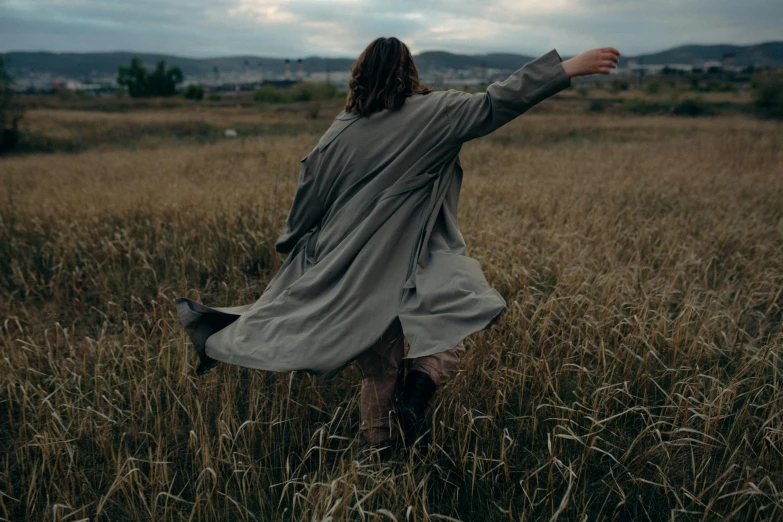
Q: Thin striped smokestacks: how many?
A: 2